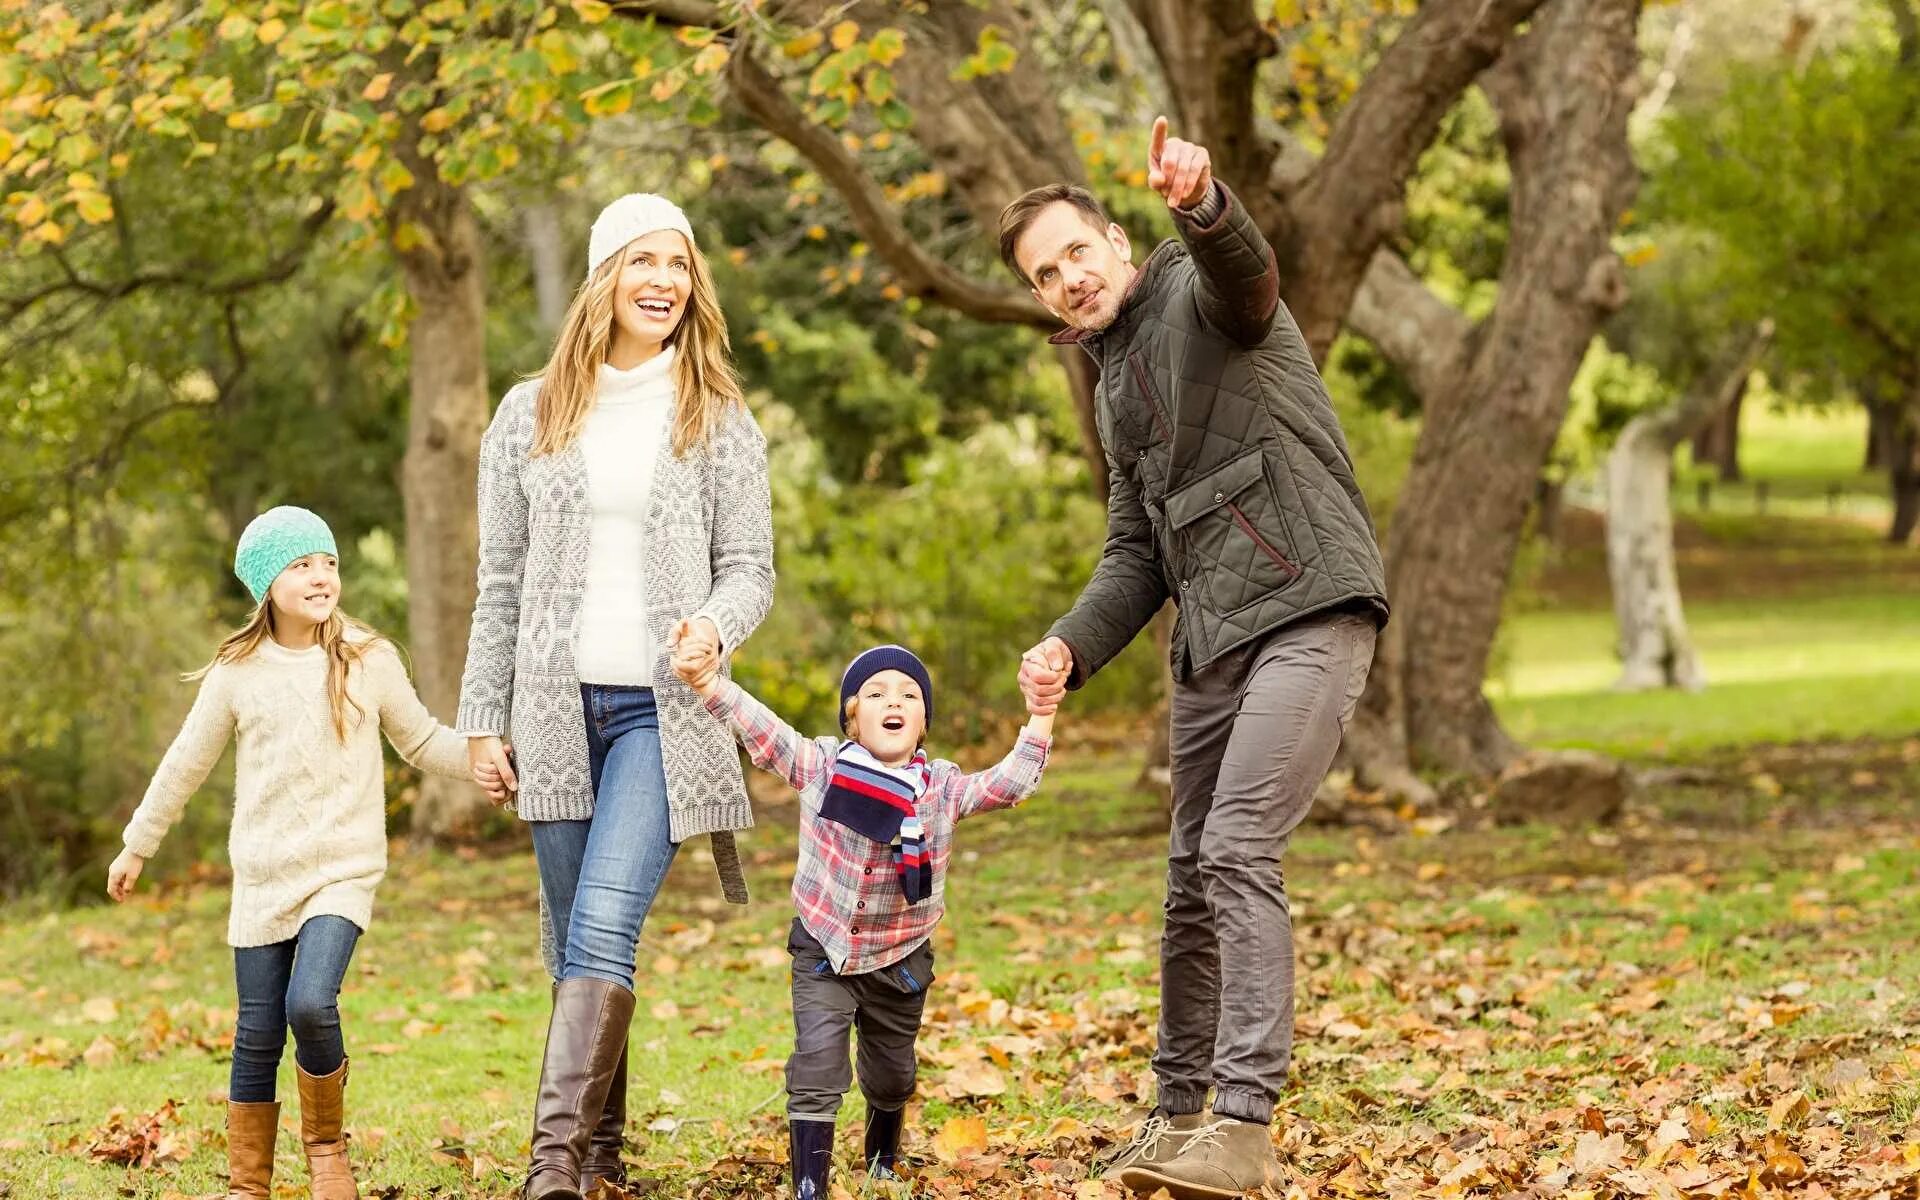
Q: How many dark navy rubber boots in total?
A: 2